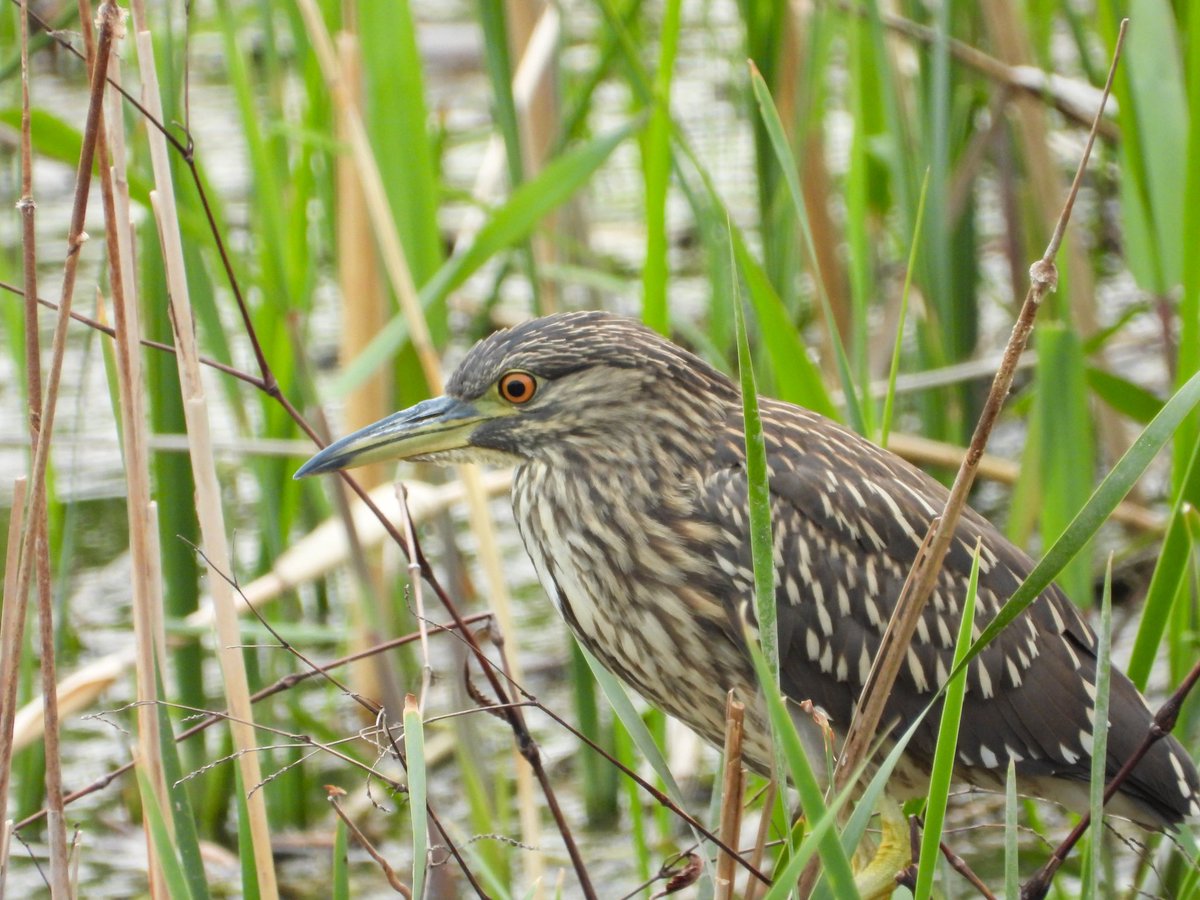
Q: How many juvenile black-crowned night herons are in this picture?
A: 1